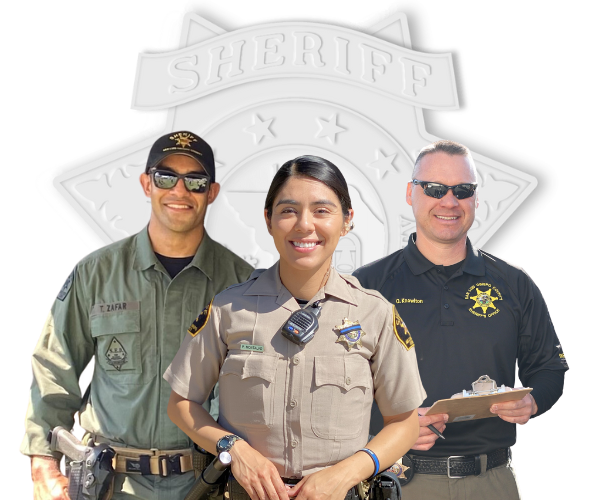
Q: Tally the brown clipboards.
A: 1